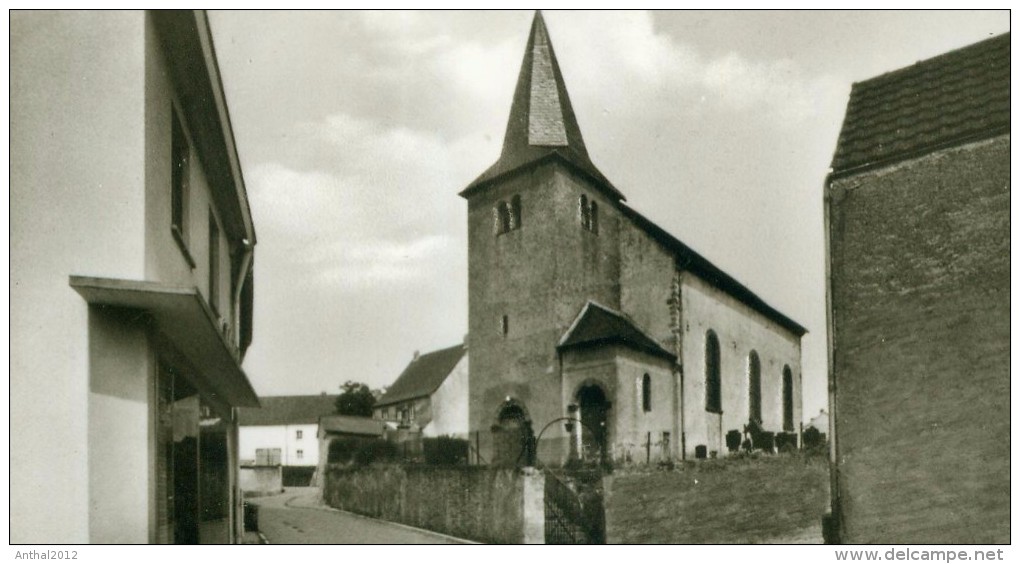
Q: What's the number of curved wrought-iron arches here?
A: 1